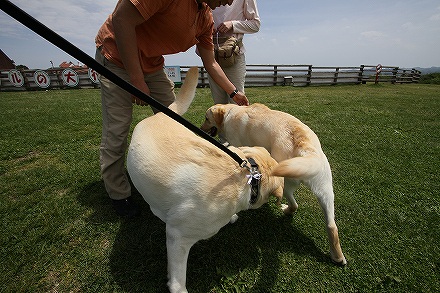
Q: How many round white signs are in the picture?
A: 4